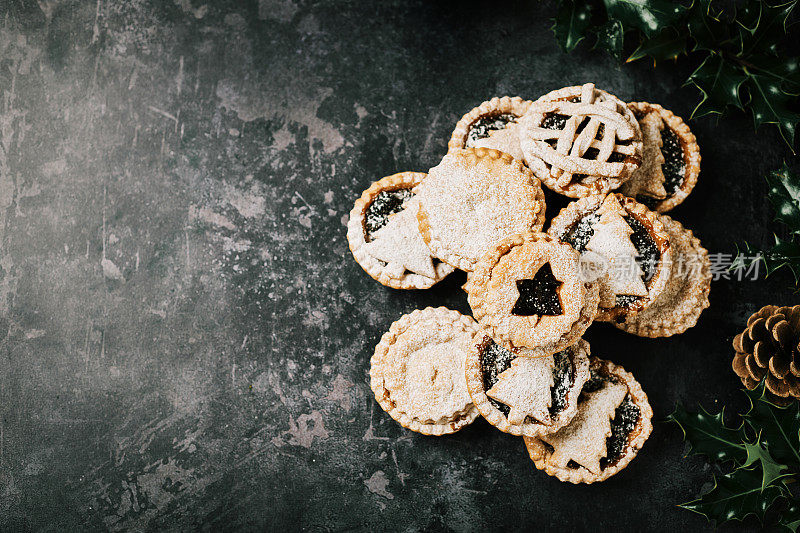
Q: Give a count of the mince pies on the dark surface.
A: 11